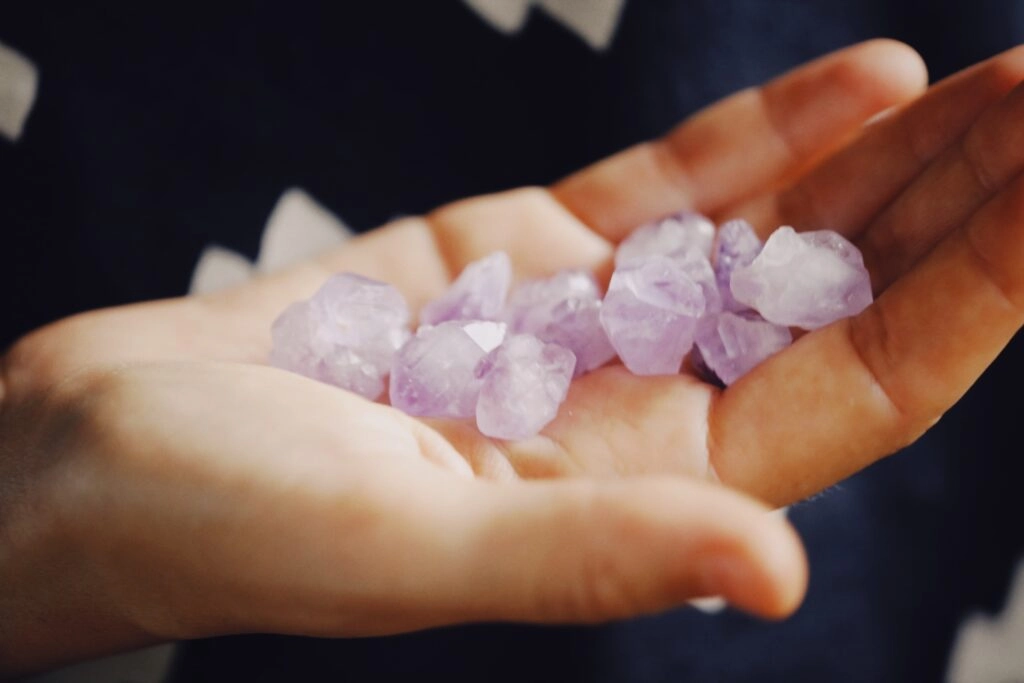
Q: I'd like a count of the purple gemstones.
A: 10